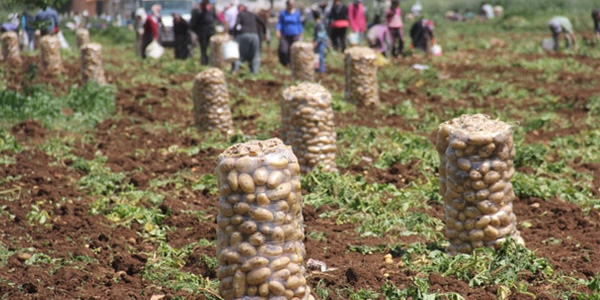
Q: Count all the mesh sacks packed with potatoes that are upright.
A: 11